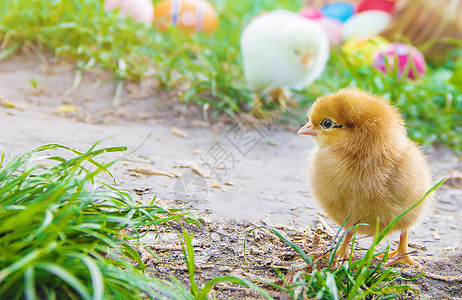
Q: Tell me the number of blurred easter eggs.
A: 9